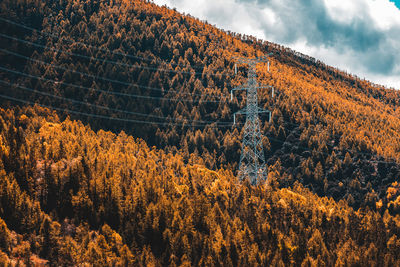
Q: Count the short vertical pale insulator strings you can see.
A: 6